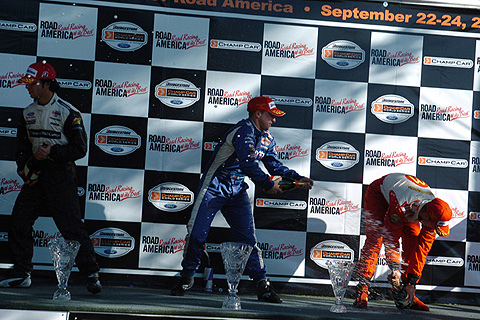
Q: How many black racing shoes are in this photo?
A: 4